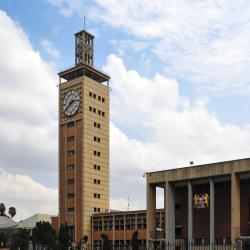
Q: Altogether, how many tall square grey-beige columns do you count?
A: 5